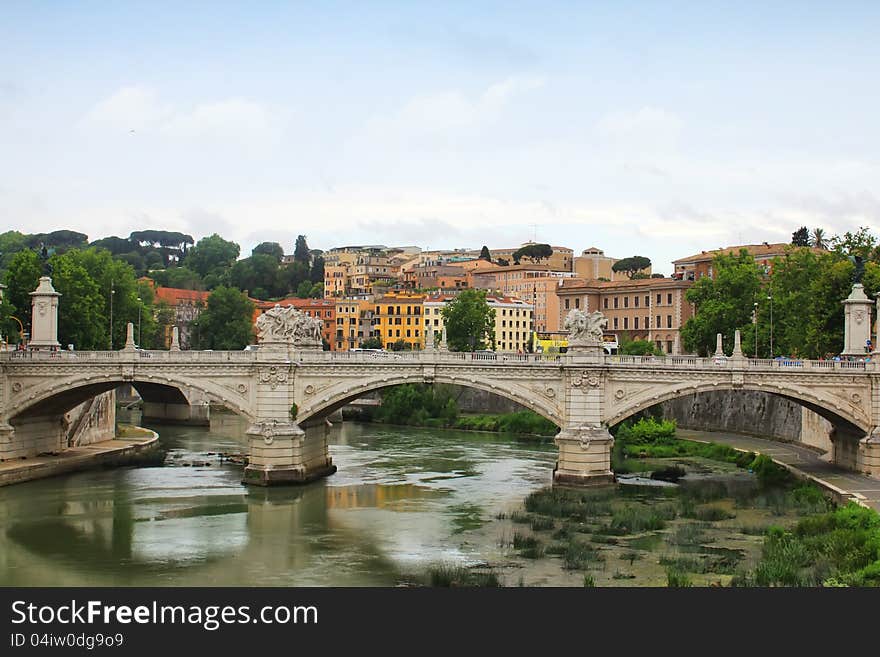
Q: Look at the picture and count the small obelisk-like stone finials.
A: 6